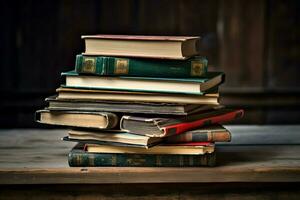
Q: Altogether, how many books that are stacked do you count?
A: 11